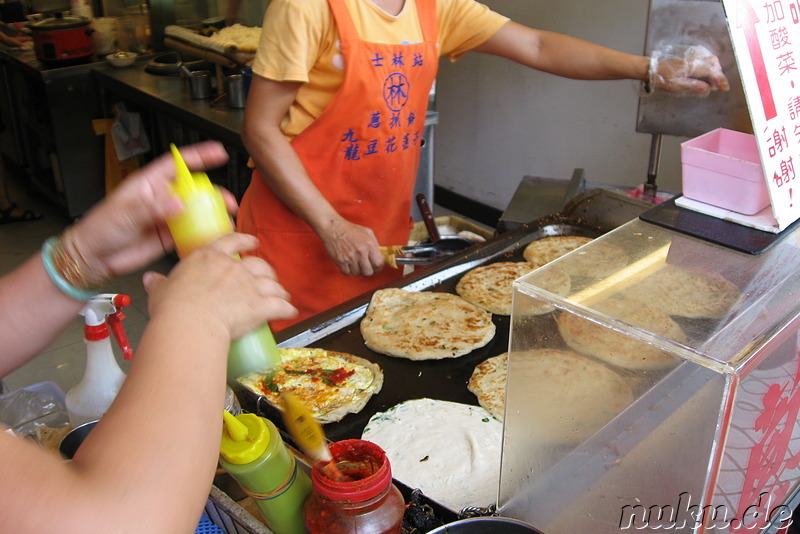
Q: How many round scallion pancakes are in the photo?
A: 8